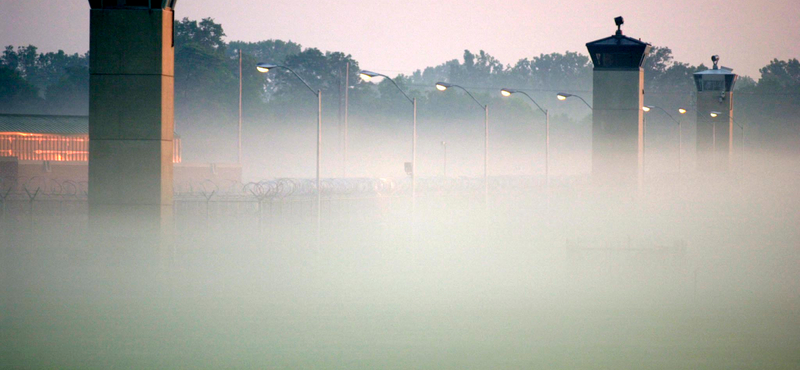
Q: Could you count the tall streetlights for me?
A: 8